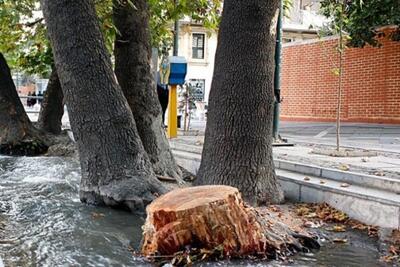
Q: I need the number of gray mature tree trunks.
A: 5